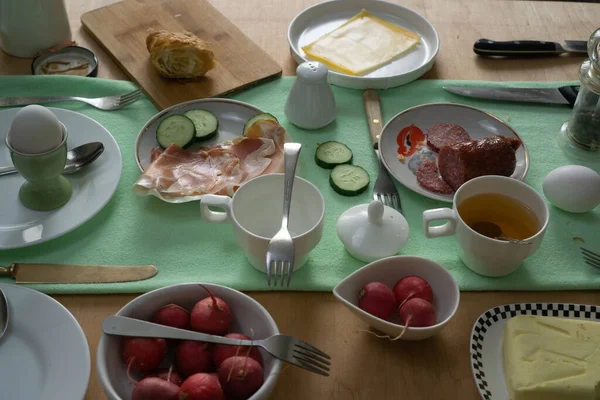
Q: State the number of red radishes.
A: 12